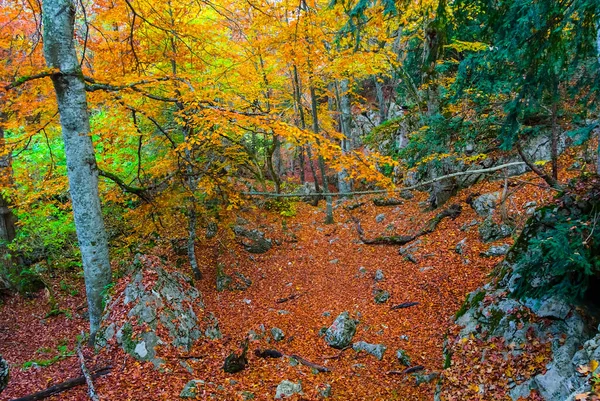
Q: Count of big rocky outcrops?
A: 2